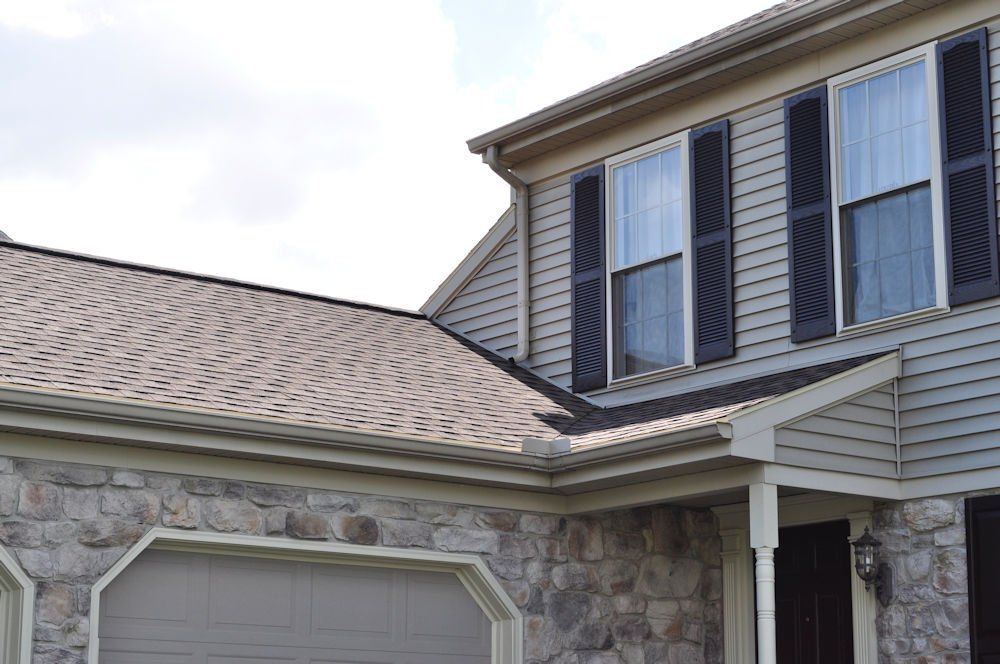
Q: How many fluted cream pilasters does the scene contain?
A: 2